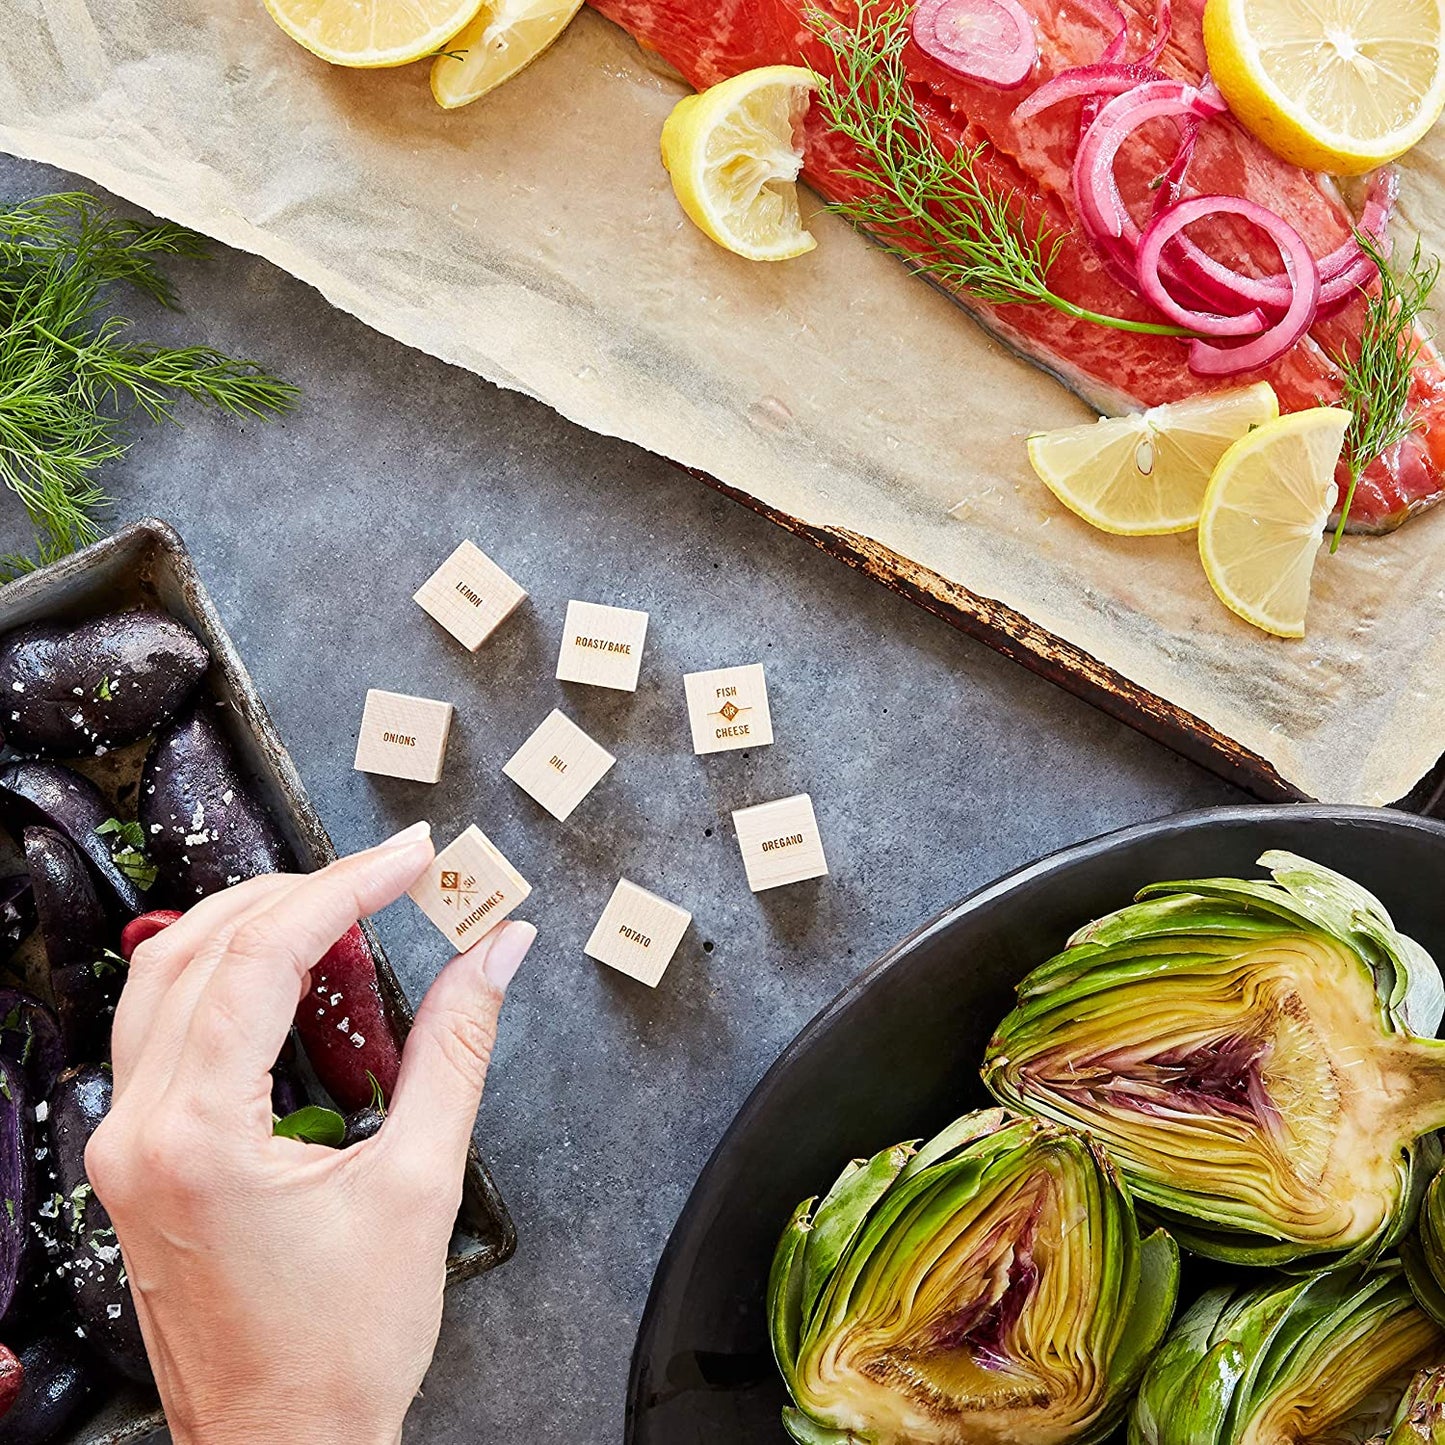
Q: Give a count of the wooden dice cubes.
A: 8